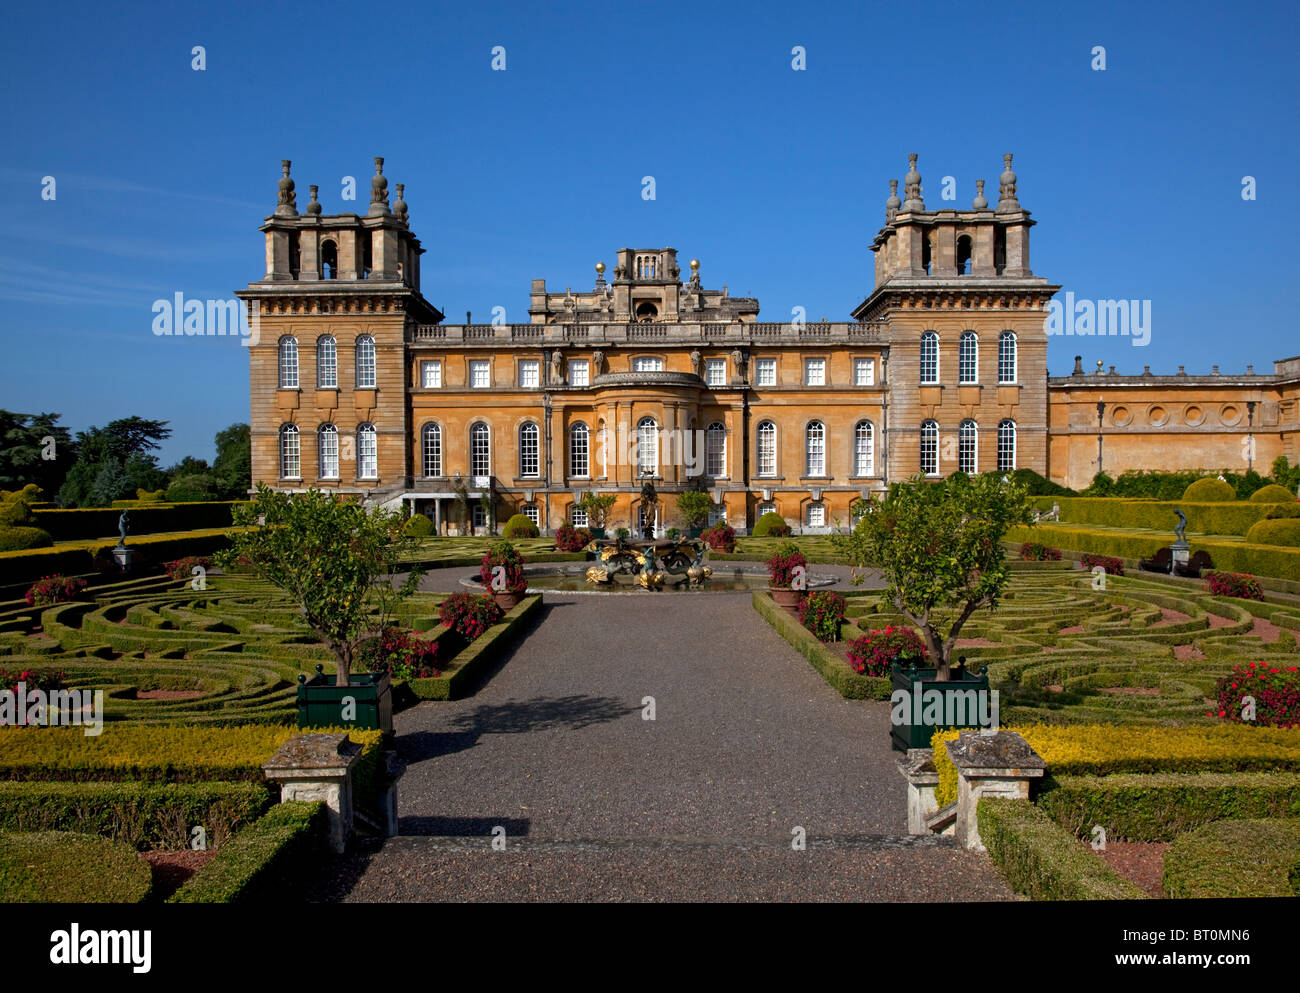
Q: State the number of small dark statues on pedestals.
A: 2